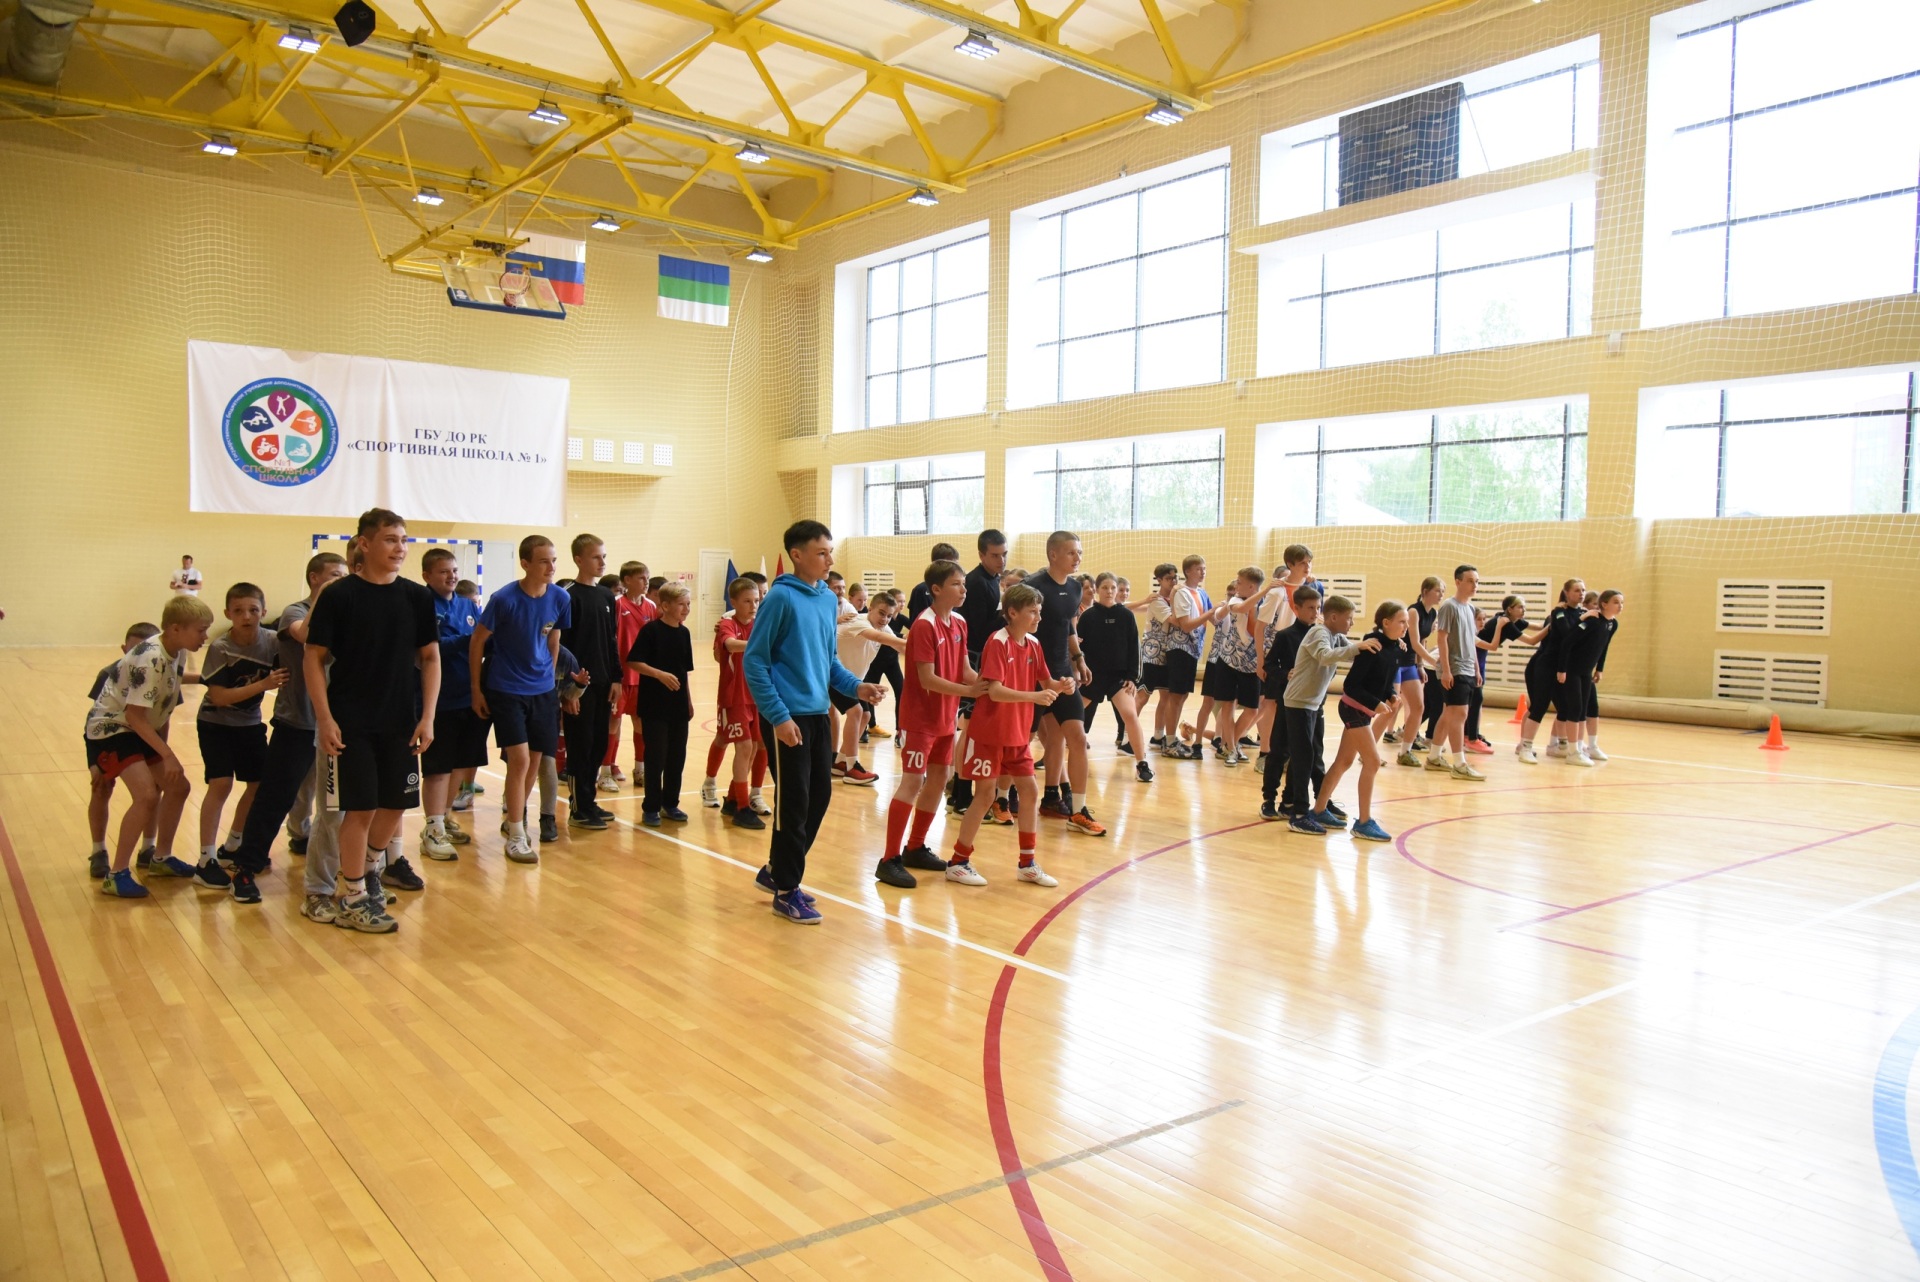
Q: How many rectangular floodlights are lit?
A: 10